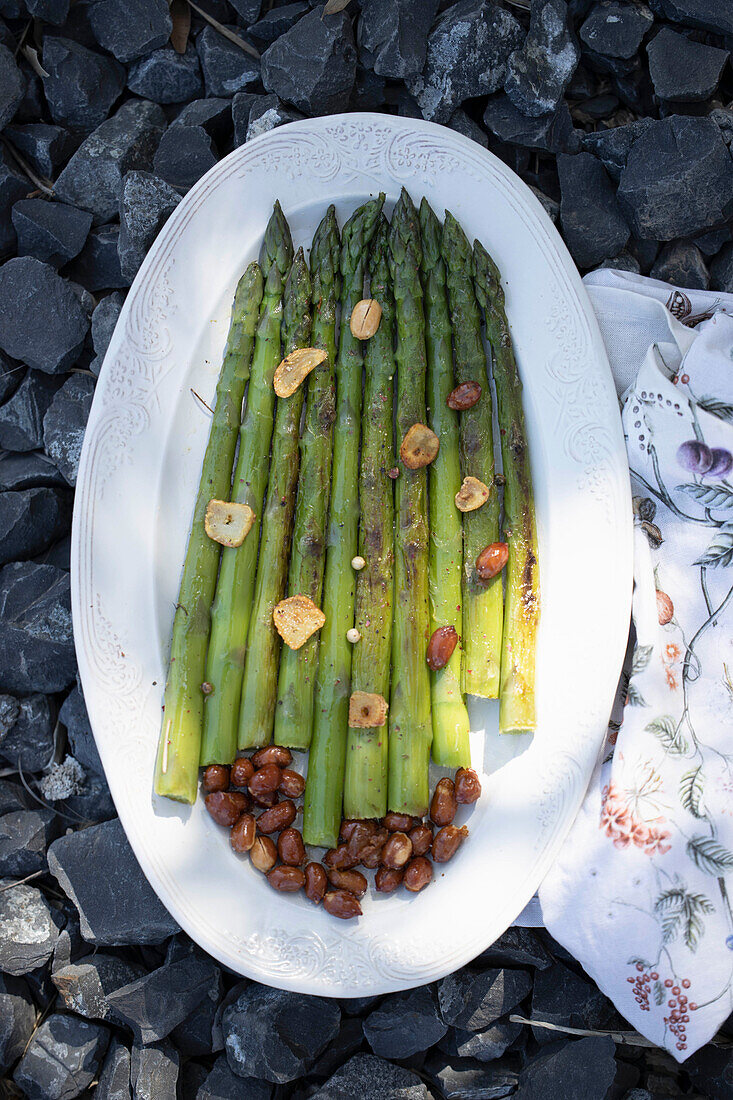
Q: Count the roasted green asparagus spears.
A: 10